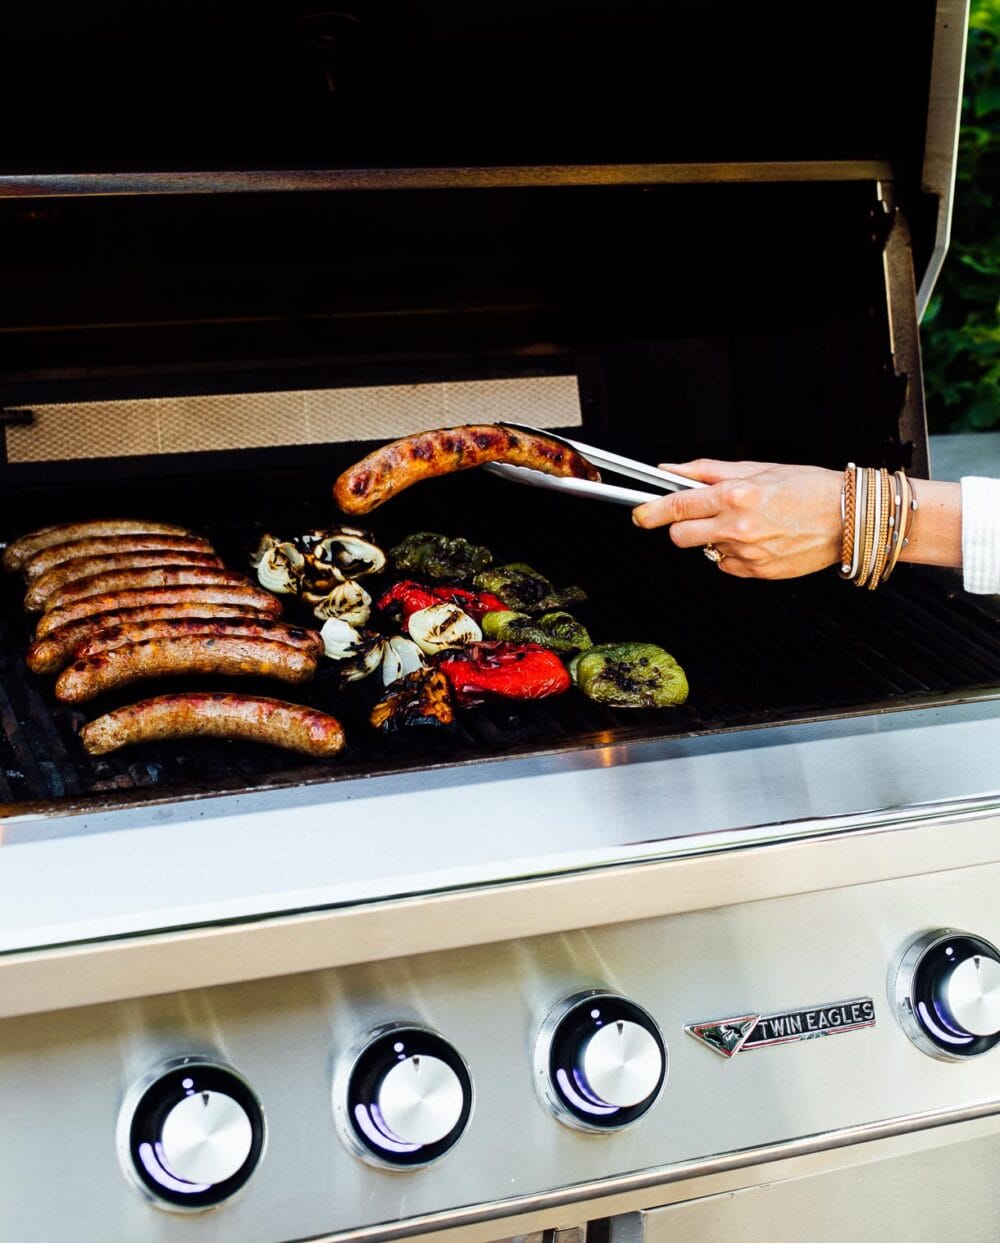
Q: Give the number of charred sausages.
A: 10